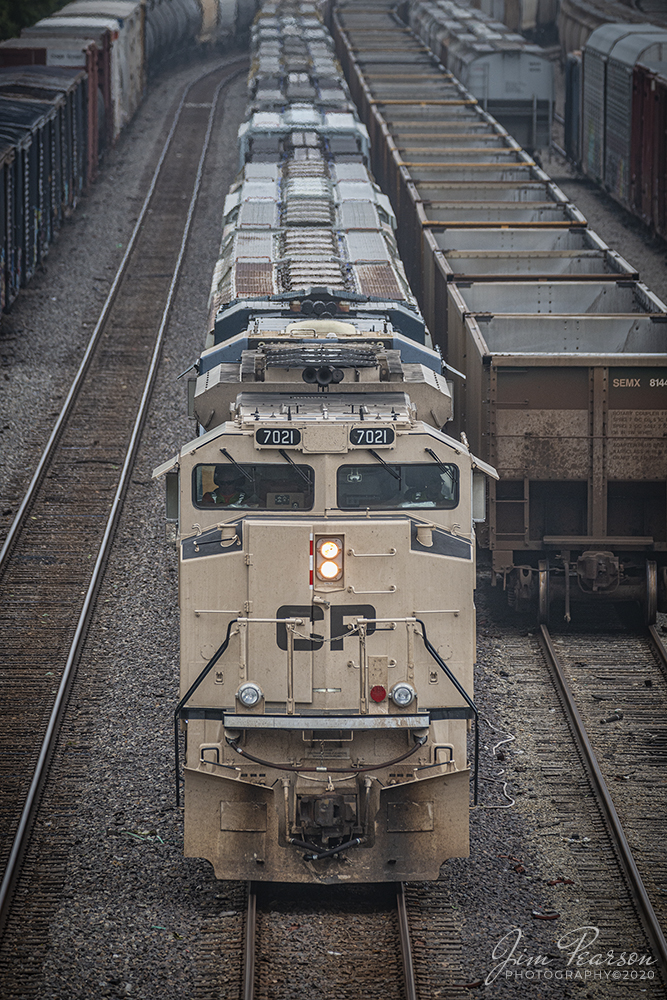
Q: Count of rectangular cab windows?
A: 2